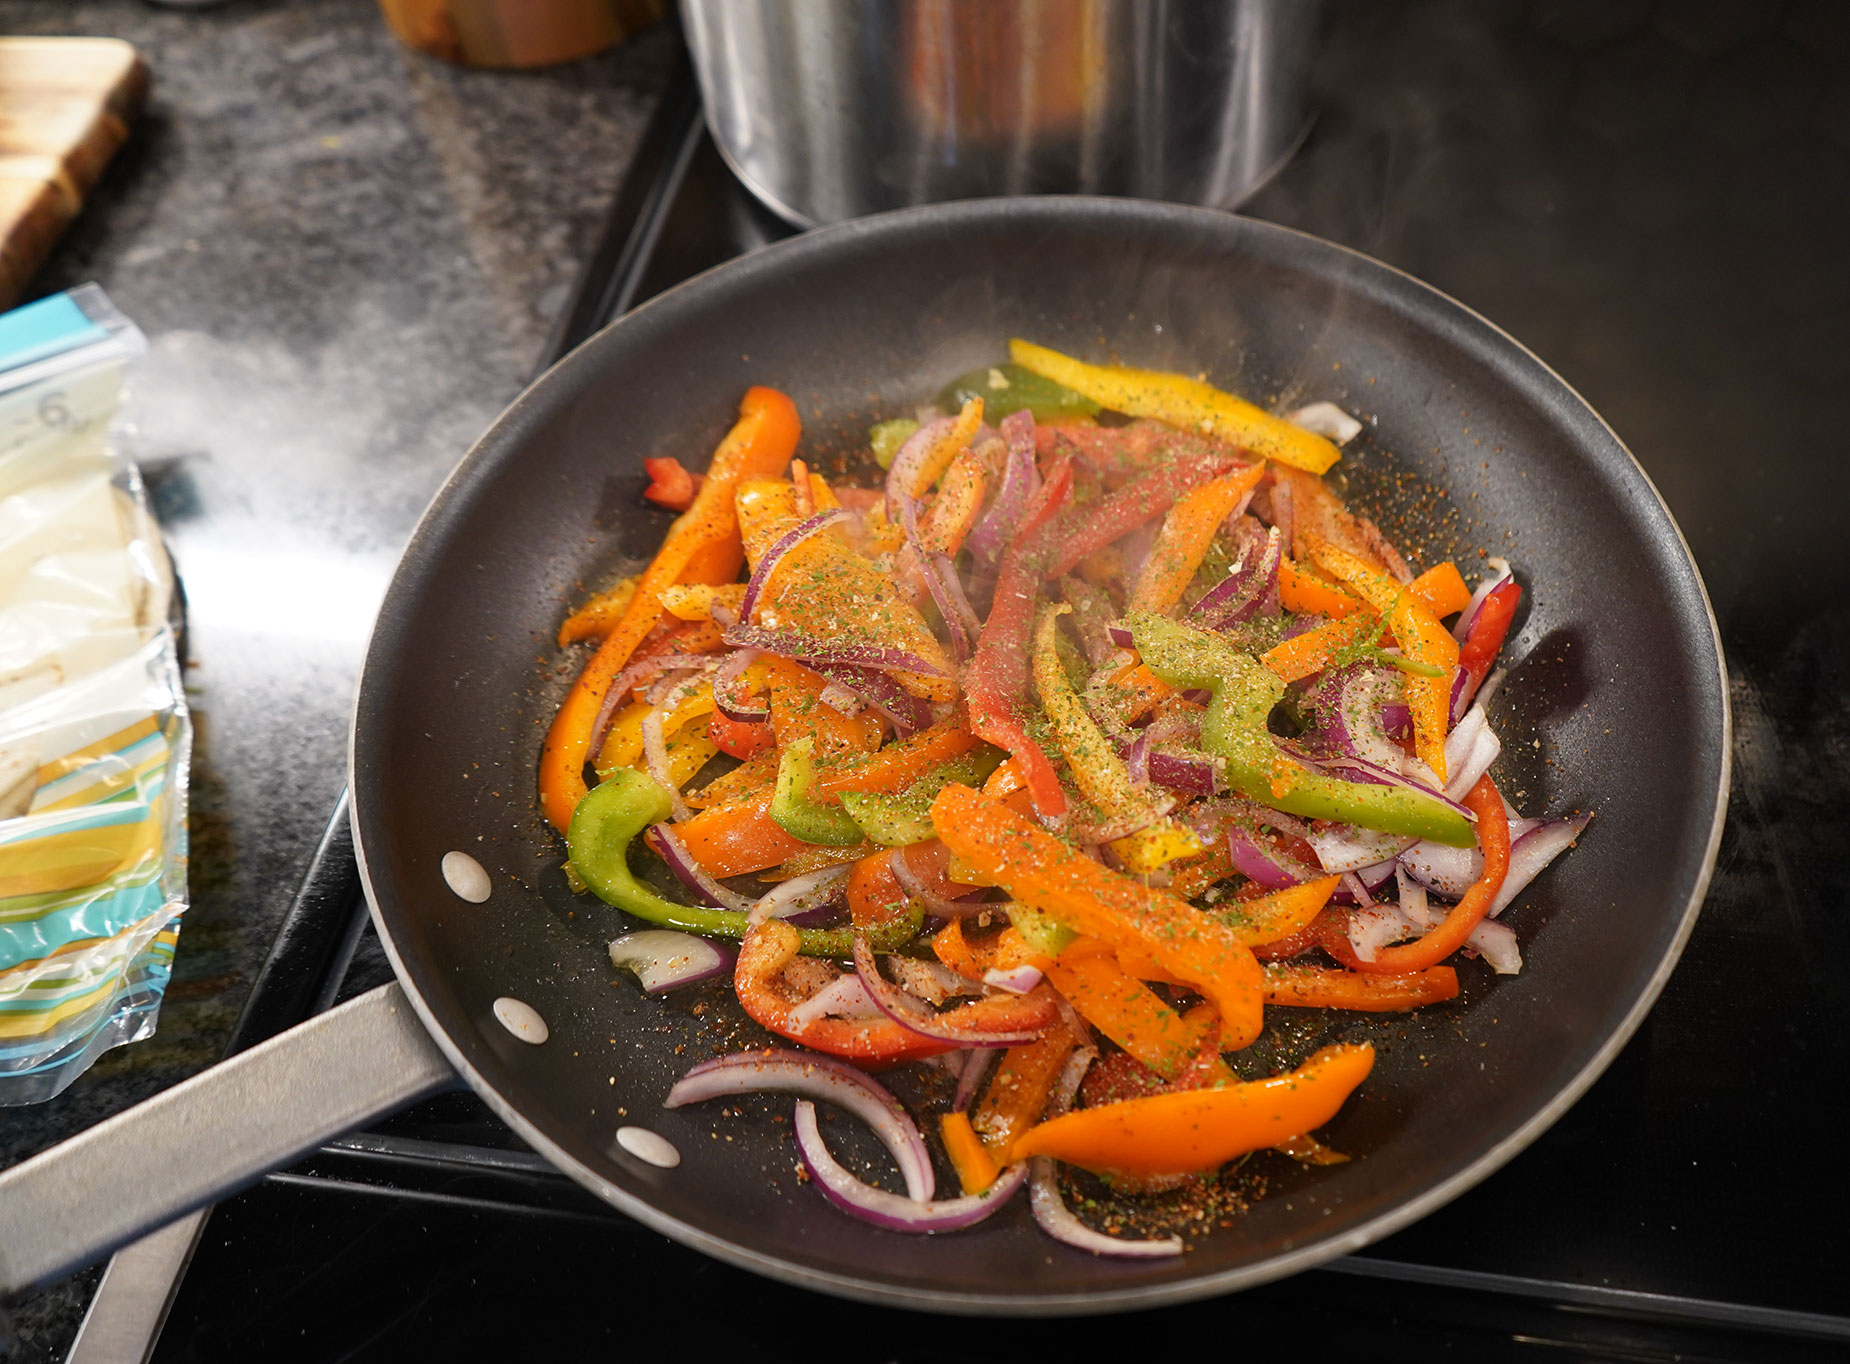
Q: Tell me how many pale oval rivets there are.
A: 3